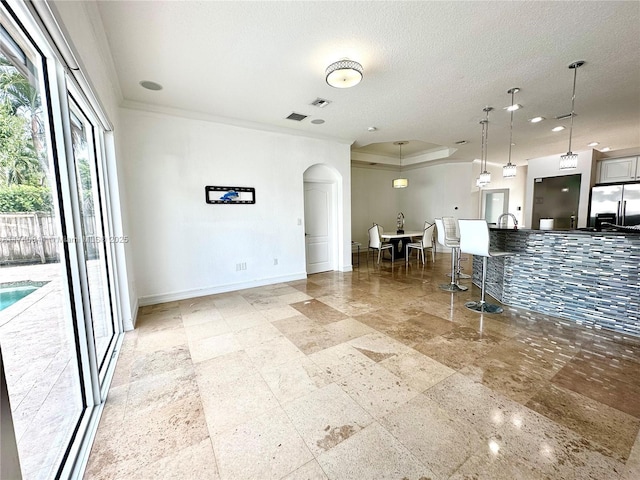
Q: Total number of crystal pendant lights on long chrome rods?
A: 4